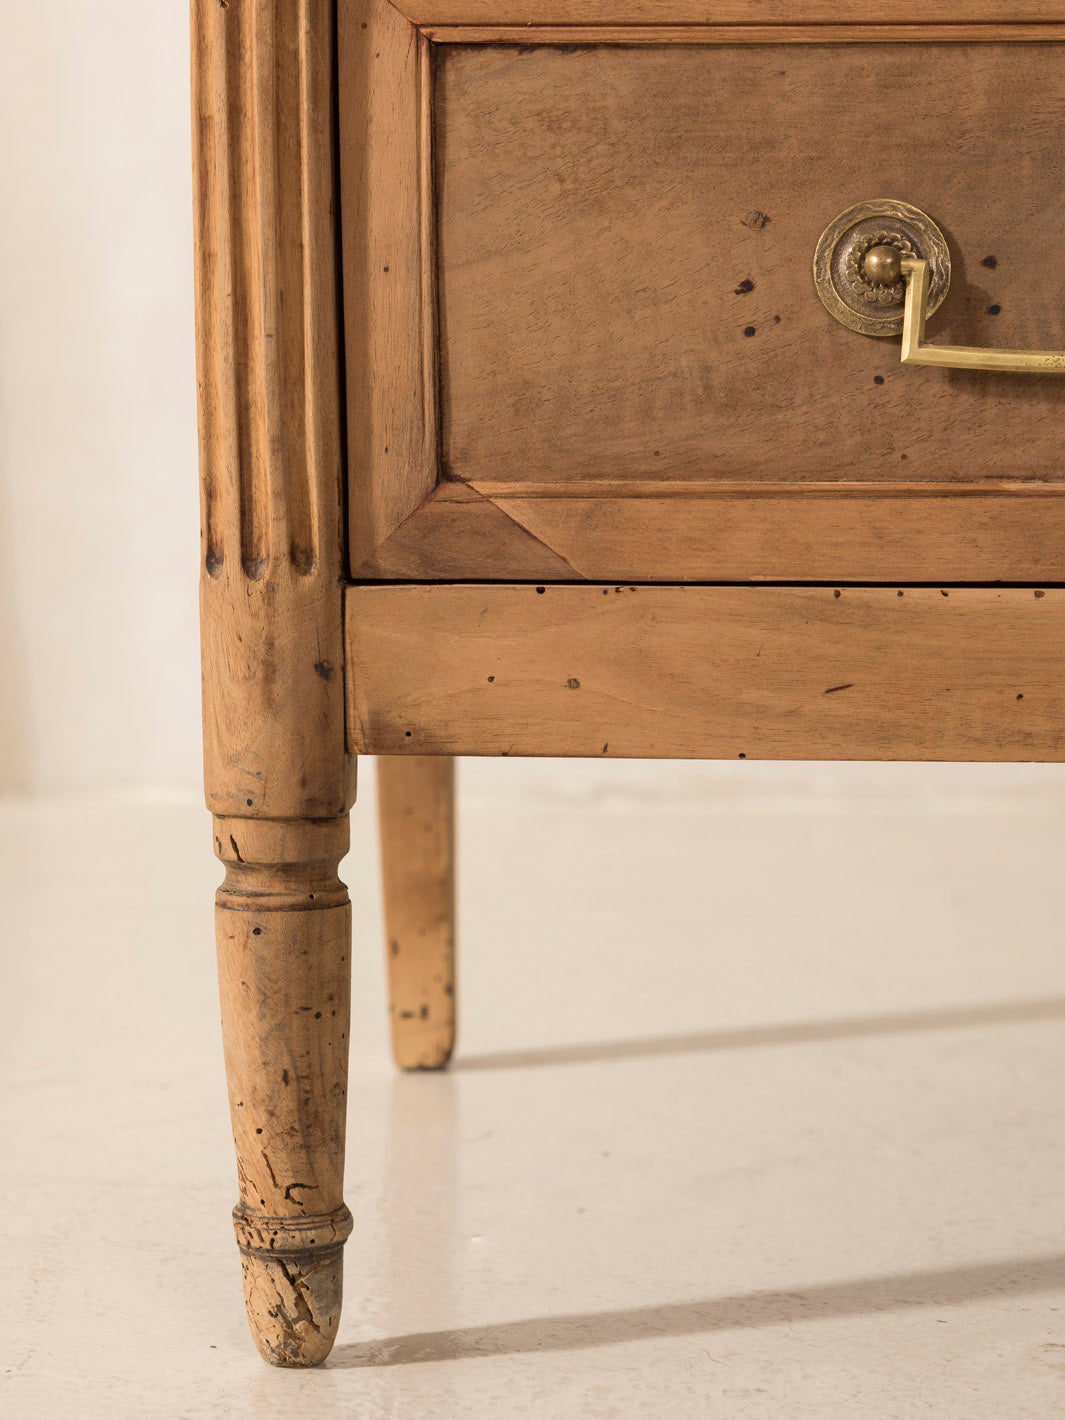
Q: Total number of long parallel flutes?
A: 3